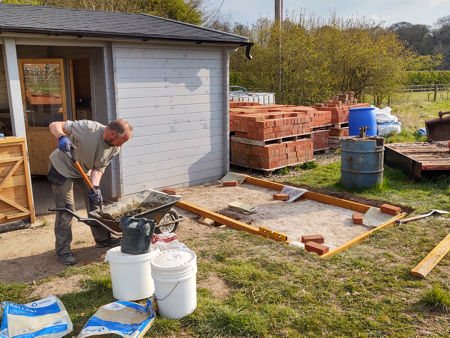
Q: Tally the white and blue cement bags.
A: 2